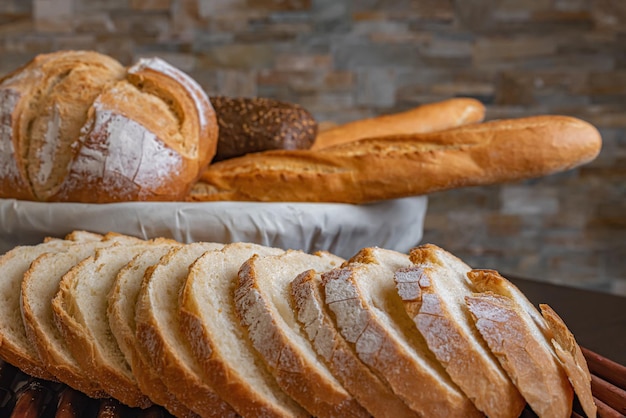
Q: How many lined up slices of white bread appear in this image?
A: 12